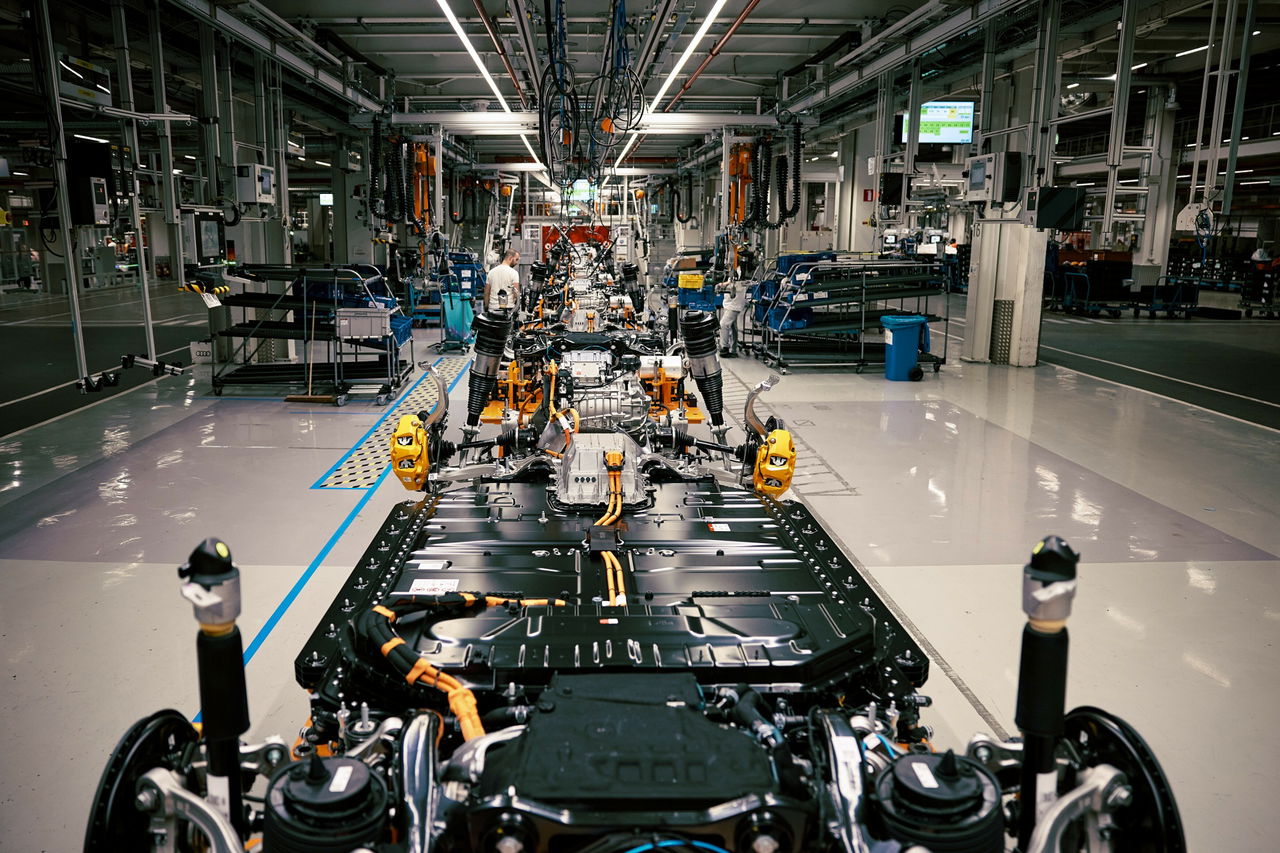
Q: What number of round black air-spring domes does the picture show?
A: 2